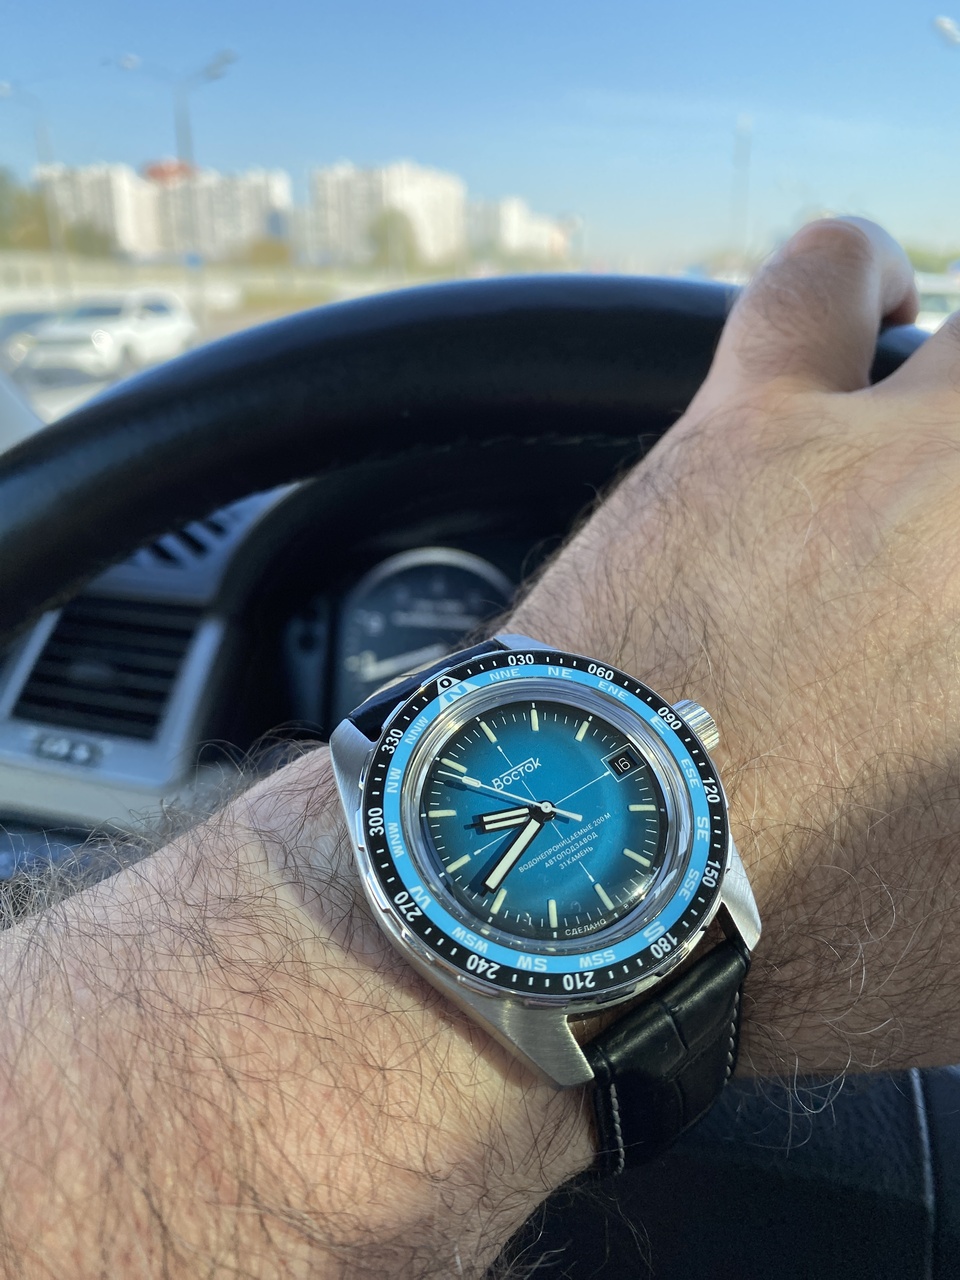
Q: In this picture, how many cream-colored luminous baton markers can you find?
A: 11